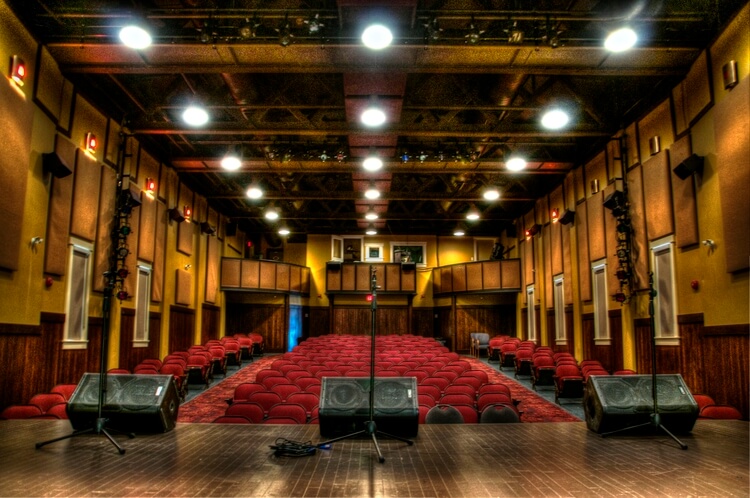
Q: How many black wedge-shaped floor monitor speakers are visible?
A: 3